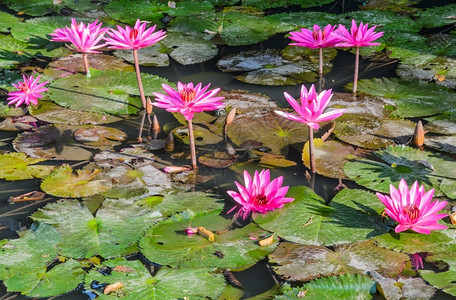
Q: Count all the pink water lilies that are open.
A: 9